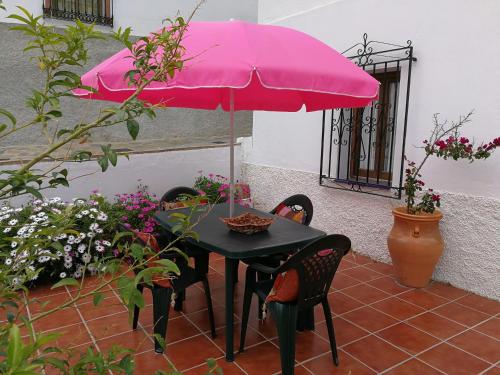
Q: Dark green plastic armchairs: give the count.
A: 4